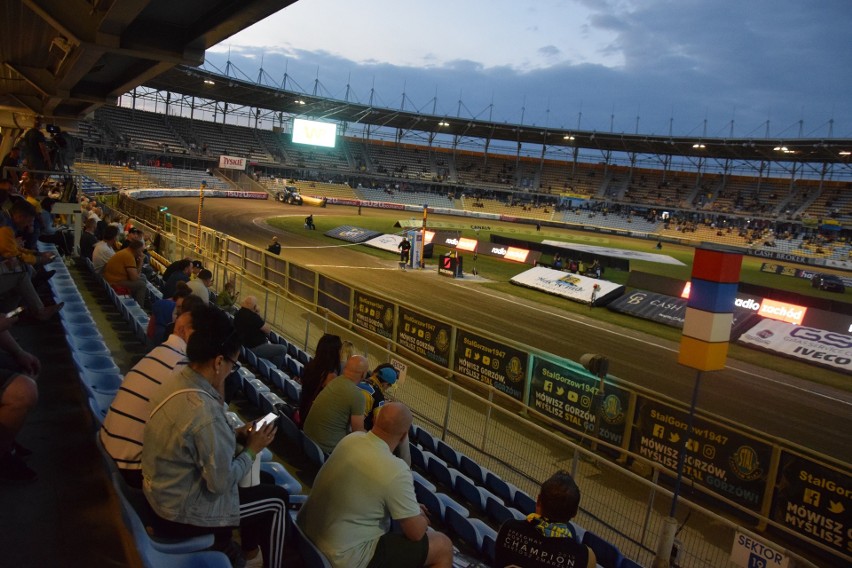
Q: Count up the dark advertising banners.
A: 6